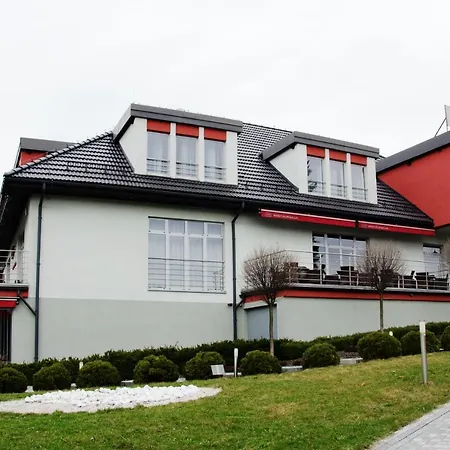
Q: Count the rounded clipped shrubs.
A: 10